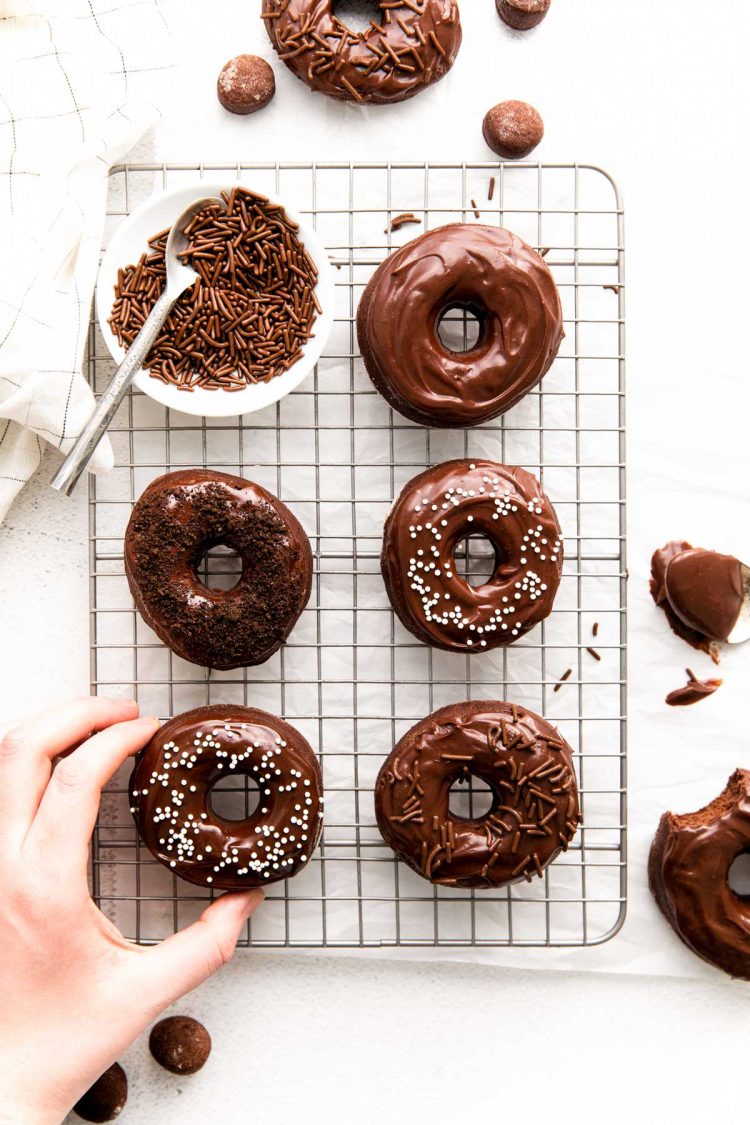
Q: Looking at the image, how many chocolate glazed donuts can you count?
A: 7